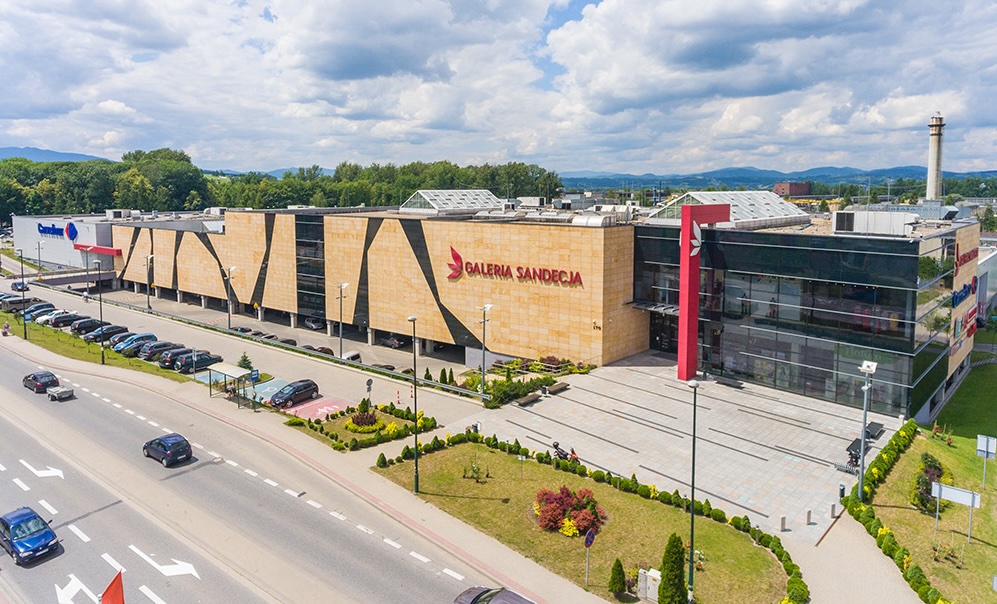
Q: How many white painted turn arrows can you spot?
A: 3